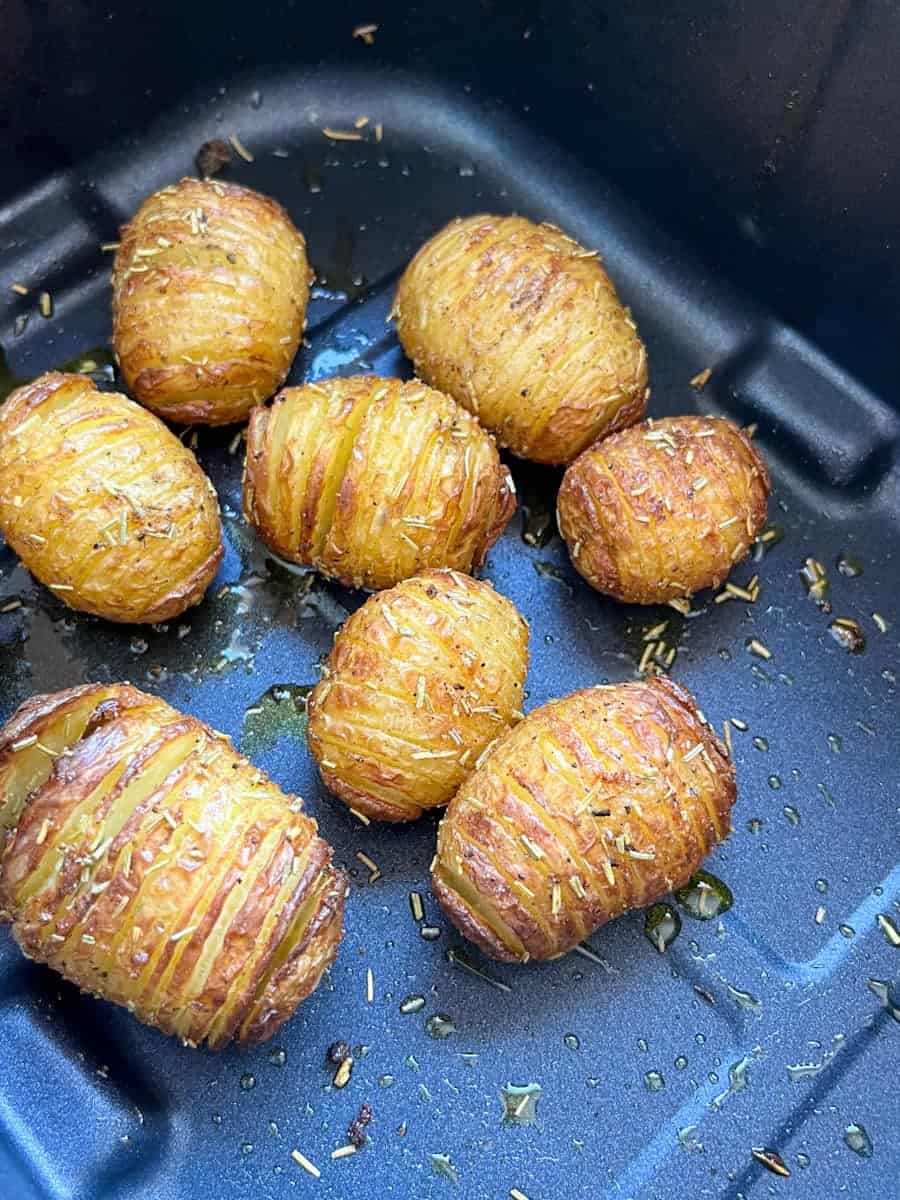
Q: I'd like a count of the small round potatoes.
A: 8